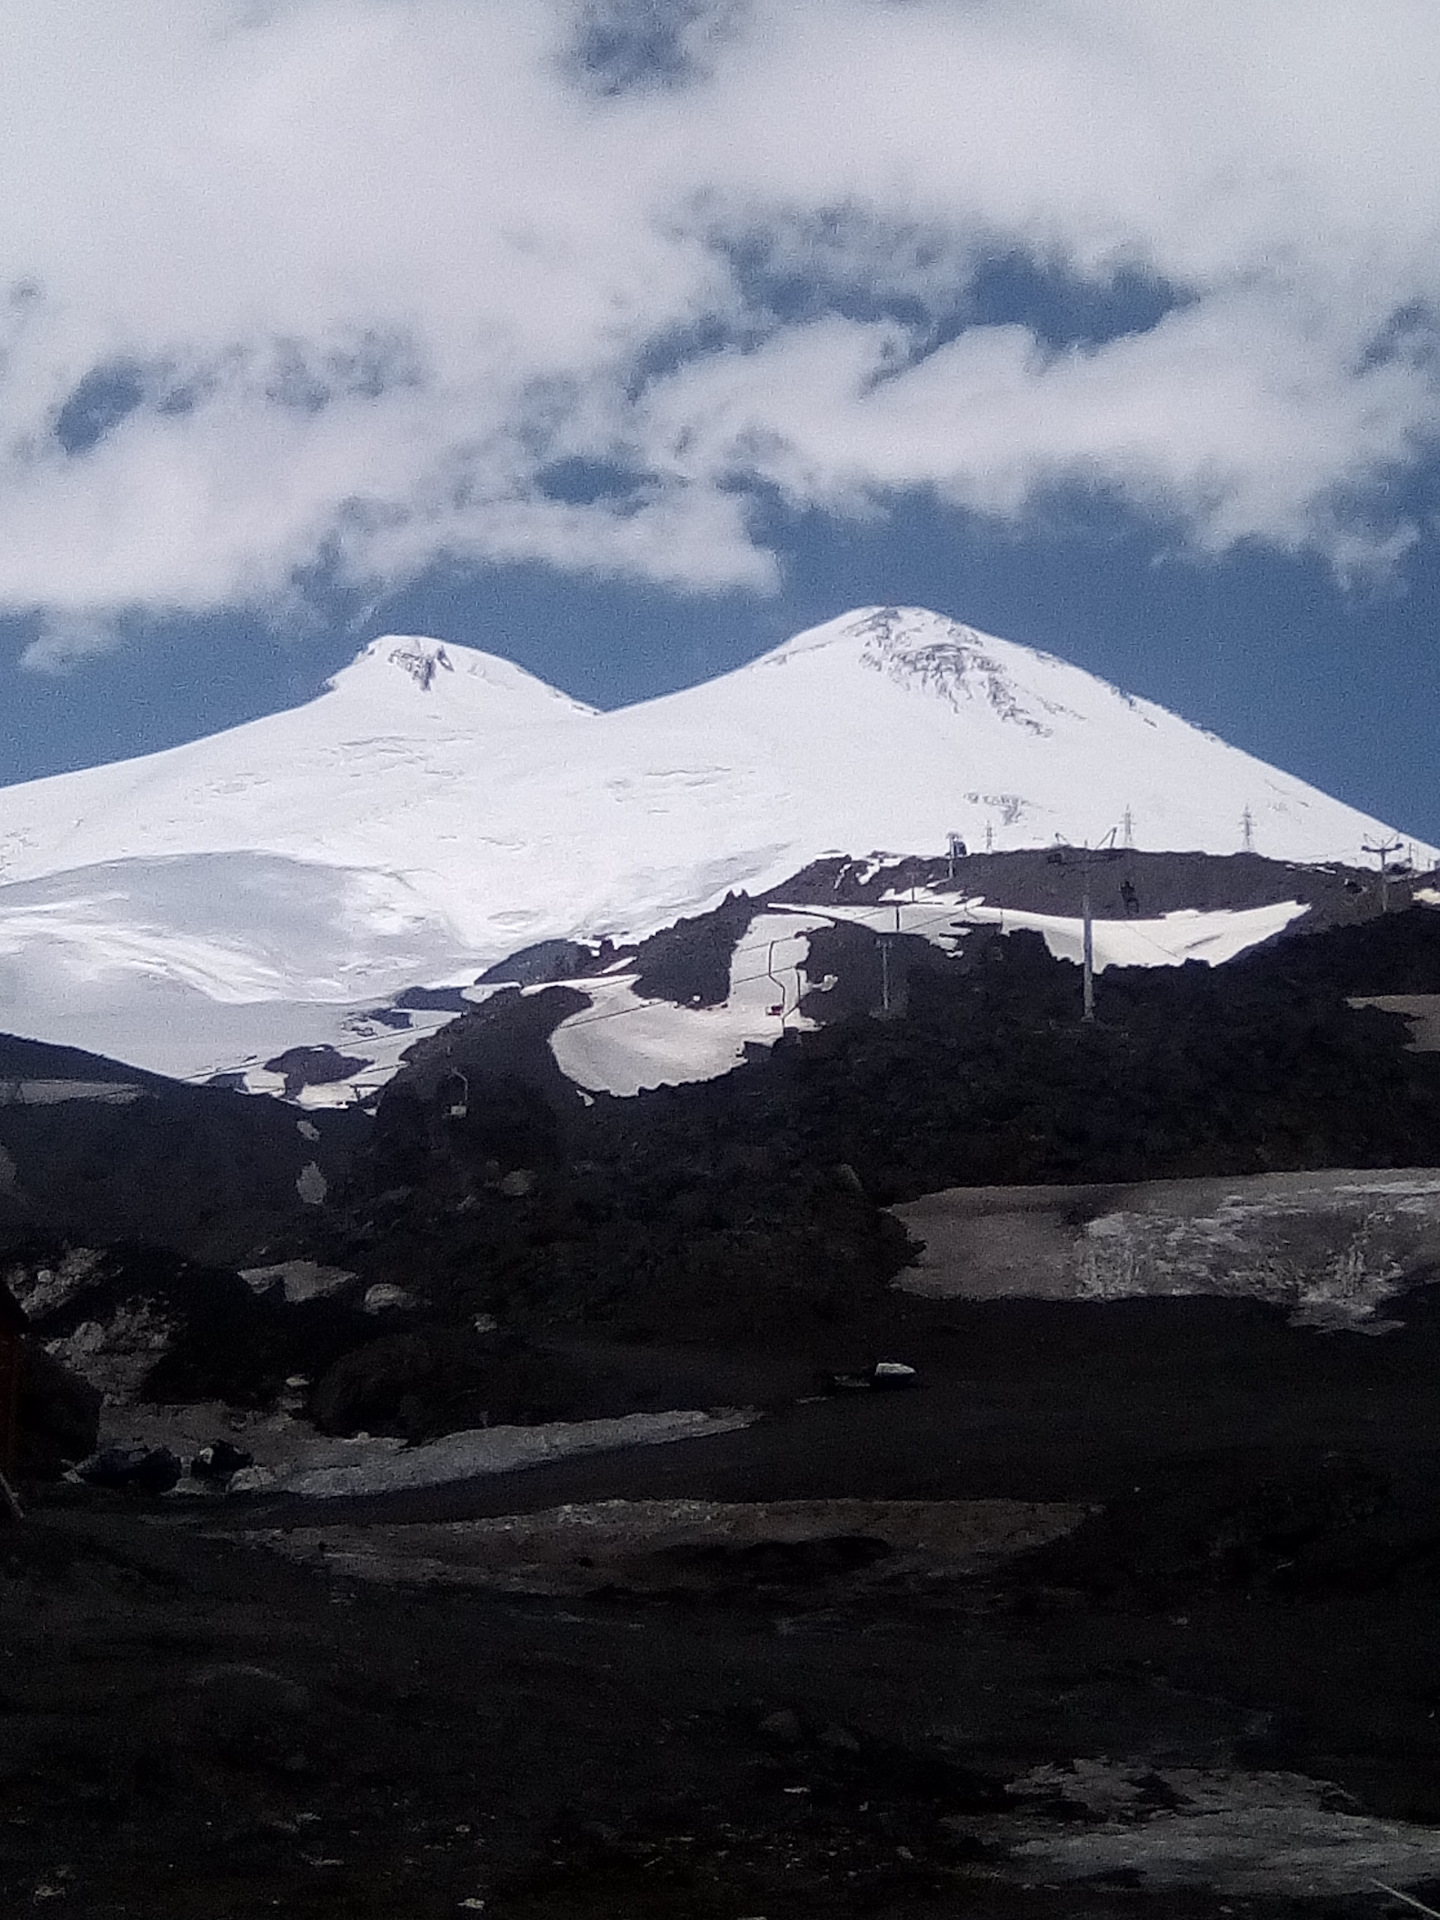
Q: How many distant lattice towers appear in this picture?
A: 3